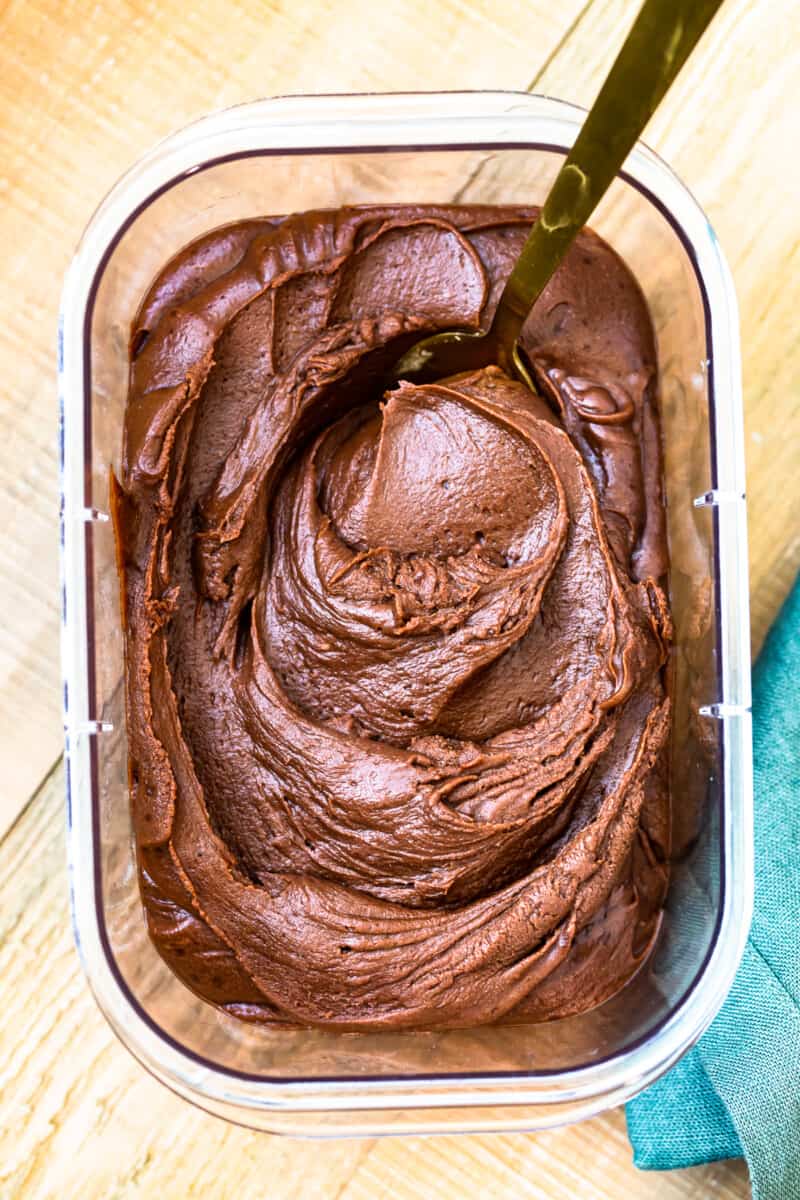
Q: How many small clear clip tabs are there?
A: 4